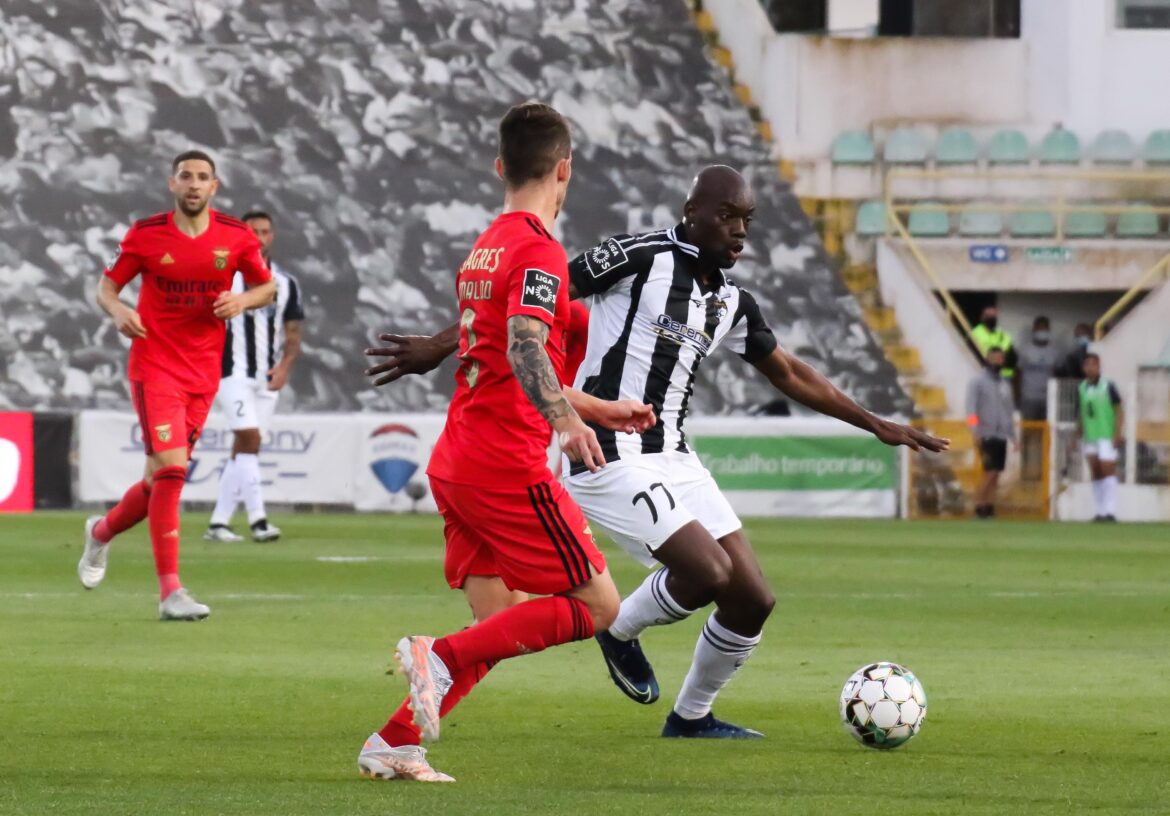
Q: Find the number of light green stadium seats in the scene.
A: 13